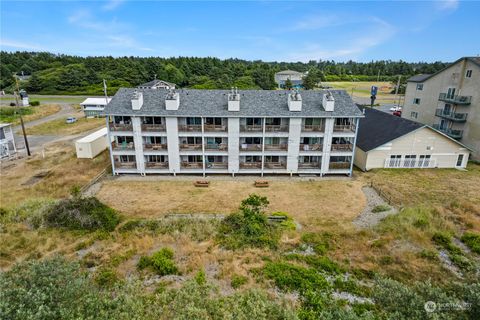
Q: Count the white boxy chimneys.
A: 5